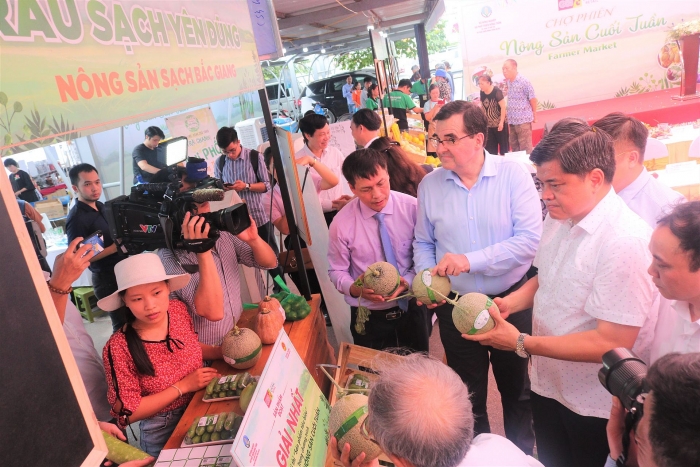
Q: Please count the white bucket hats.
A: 1